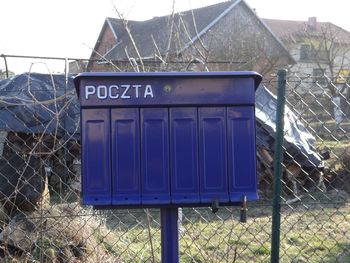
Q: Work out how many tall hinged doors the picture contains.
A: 6